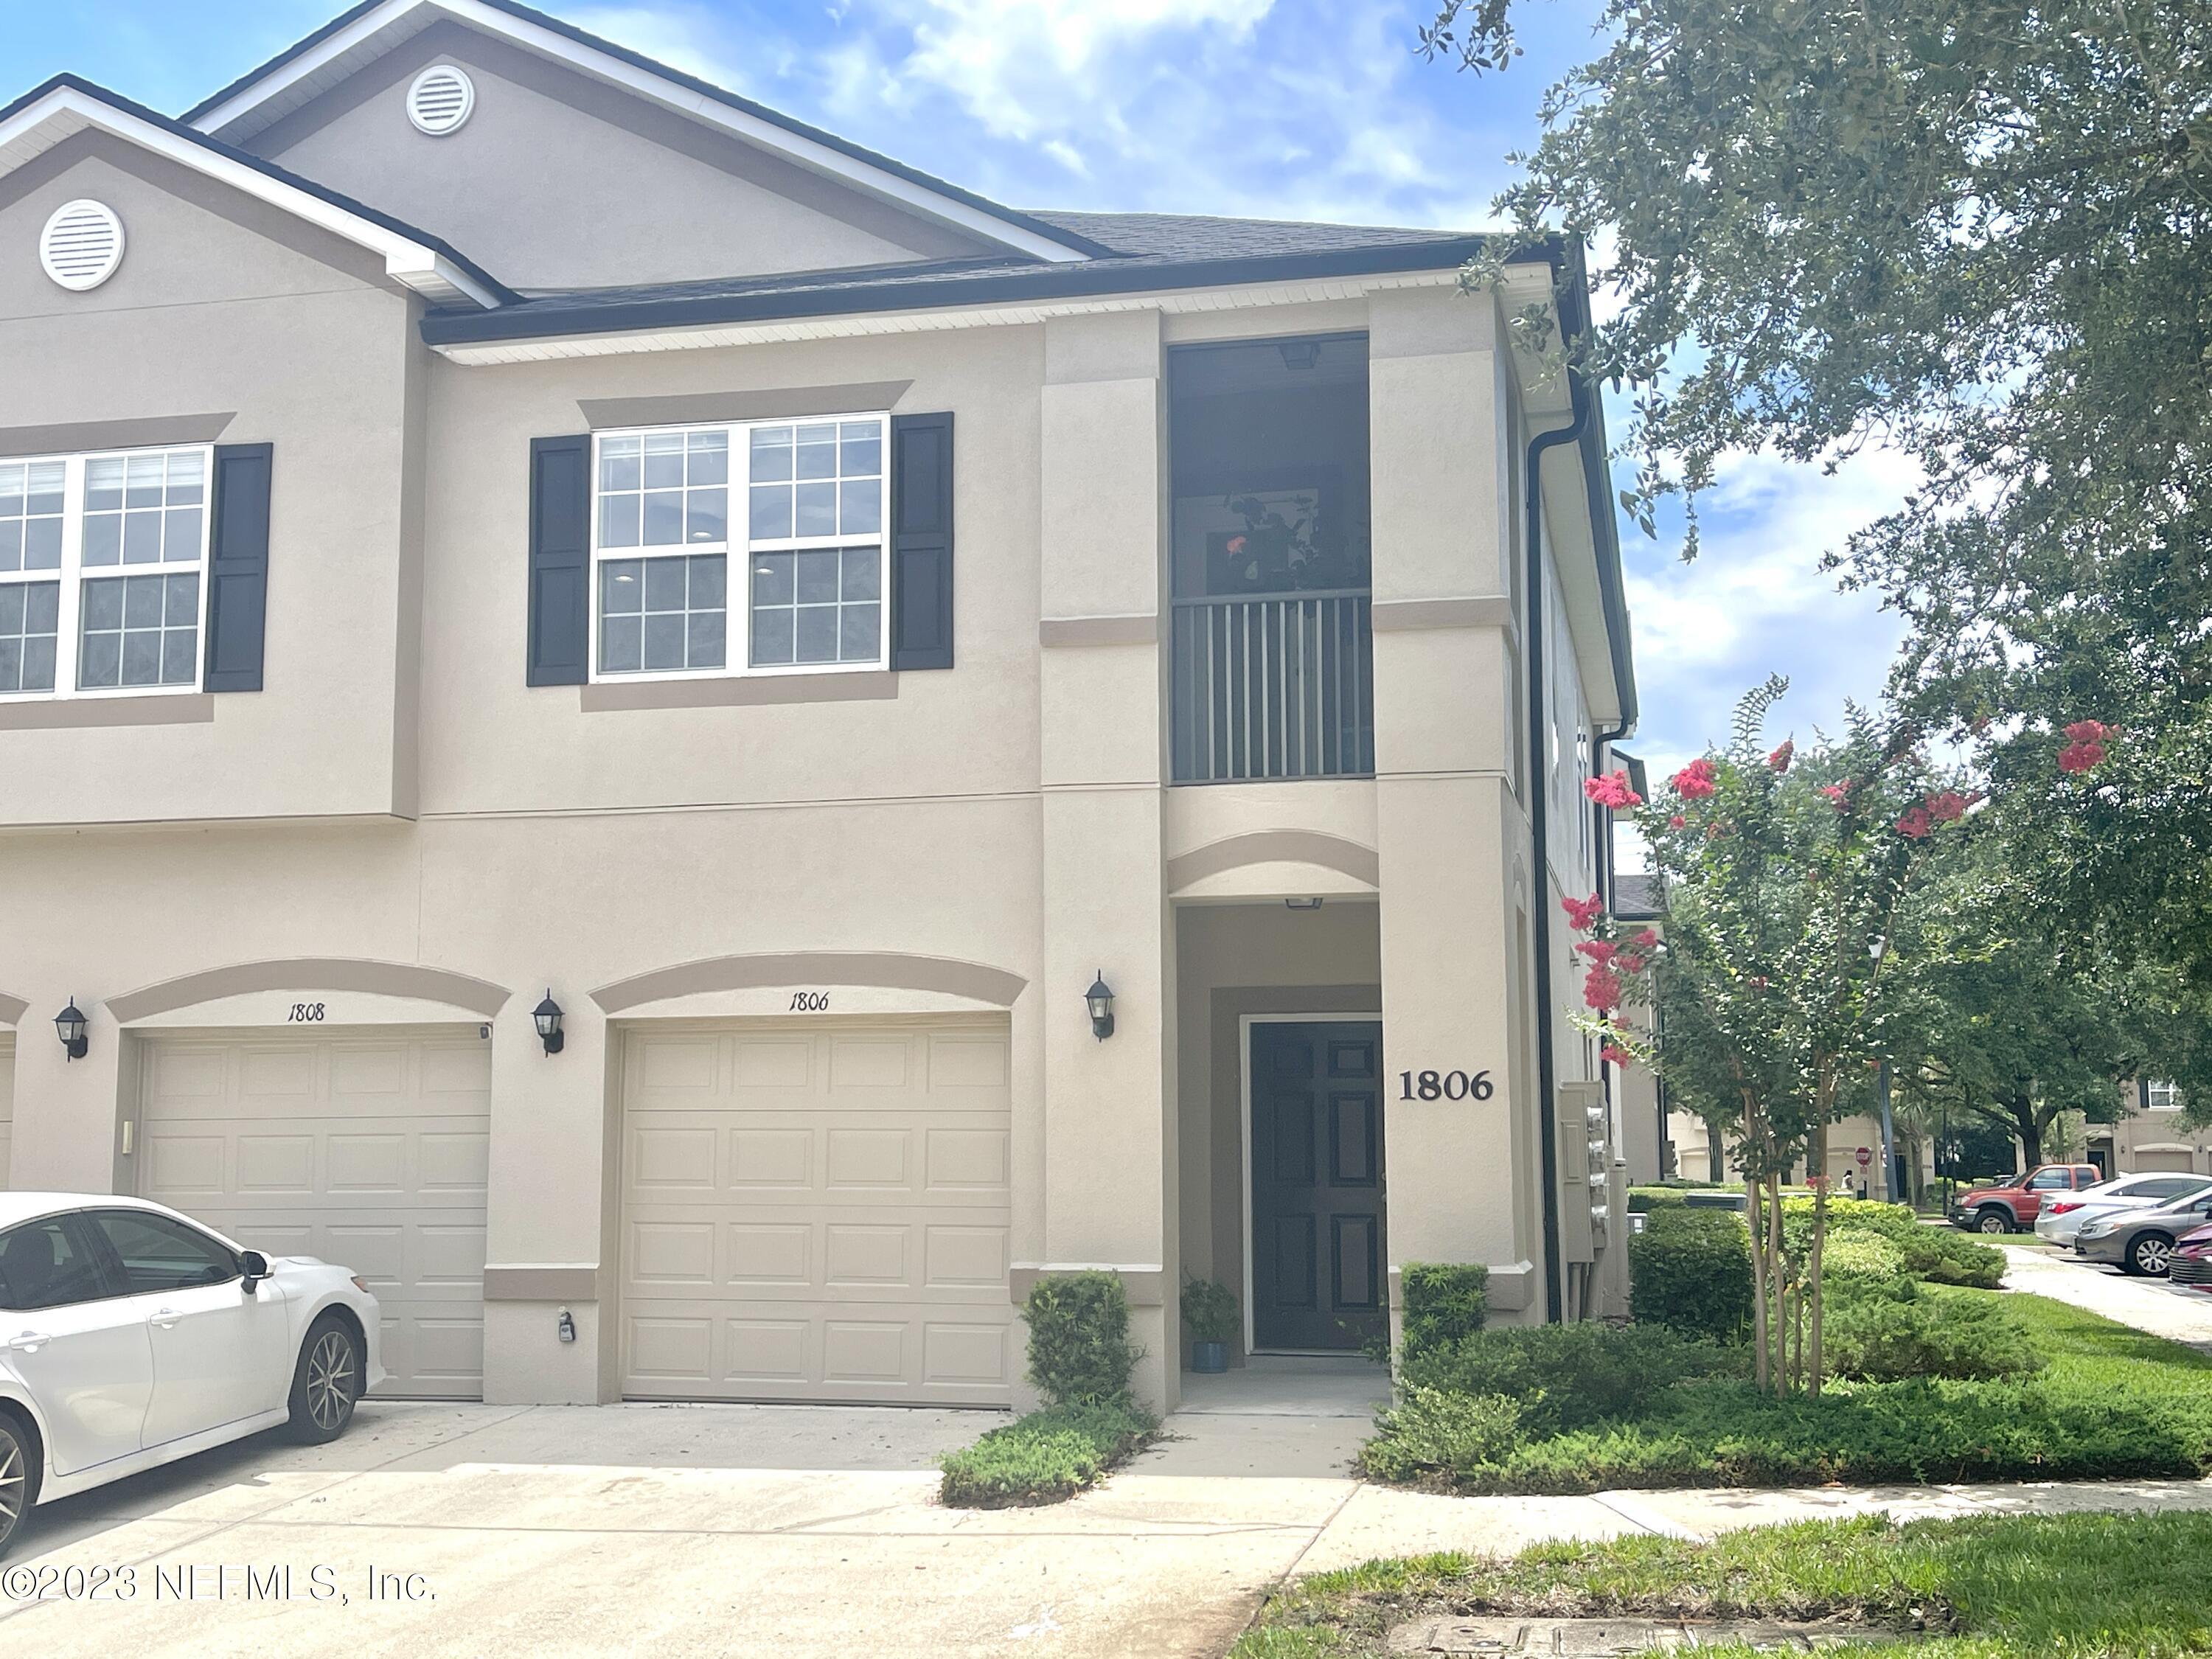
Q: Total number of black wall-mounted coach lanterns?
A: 3